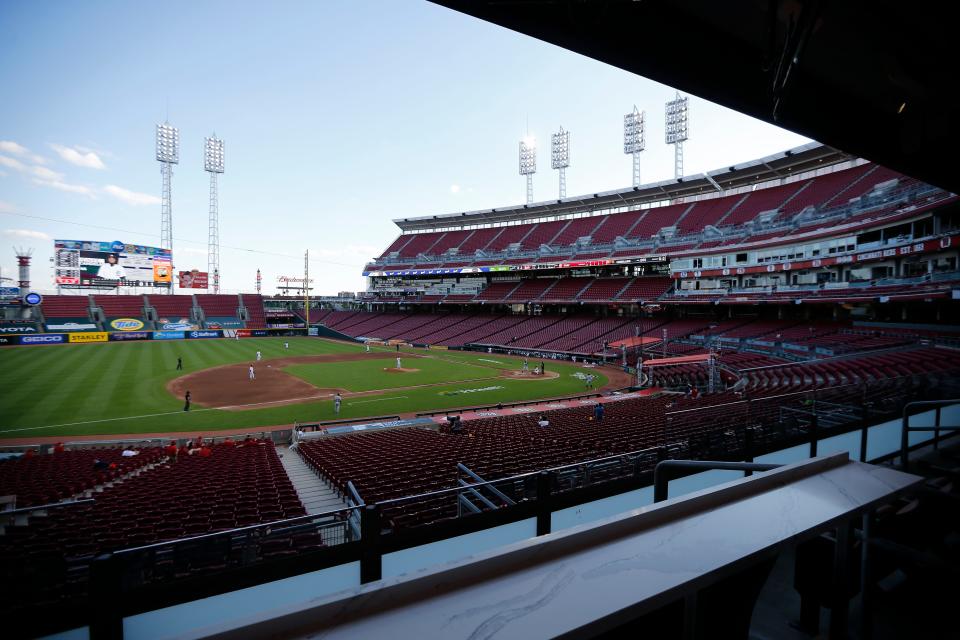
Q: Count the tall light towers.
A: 6